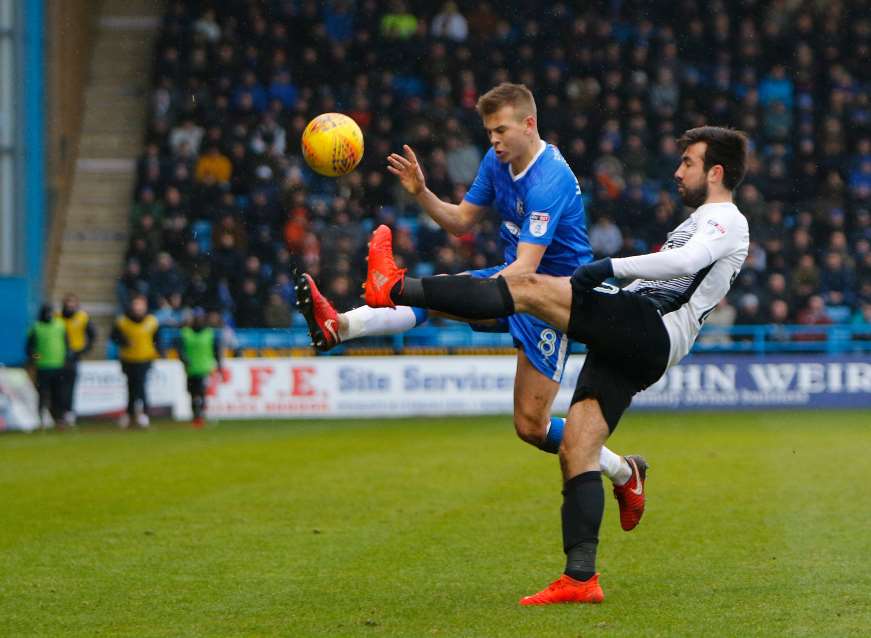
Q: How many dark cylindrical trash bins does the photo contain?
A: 0